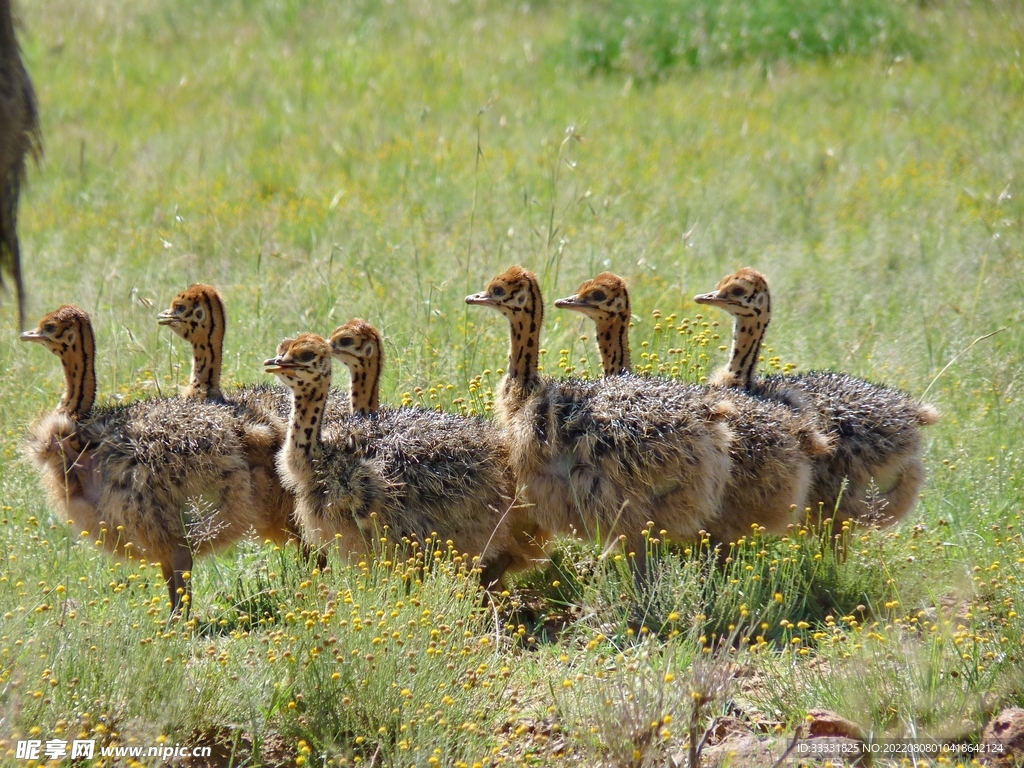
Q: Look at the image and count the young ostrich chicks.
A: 7